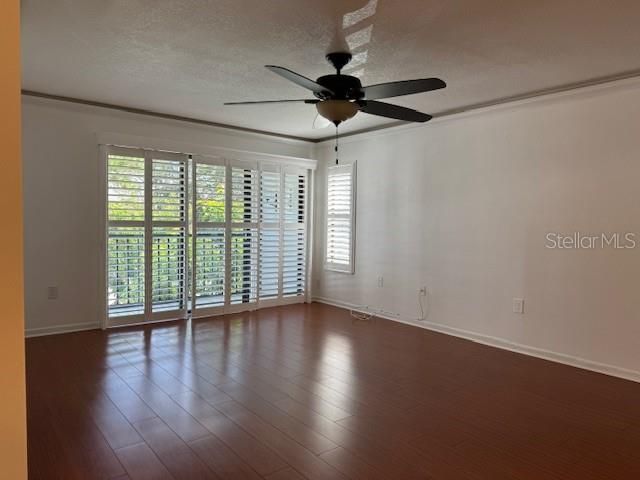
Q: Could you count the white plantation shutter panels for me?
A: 7